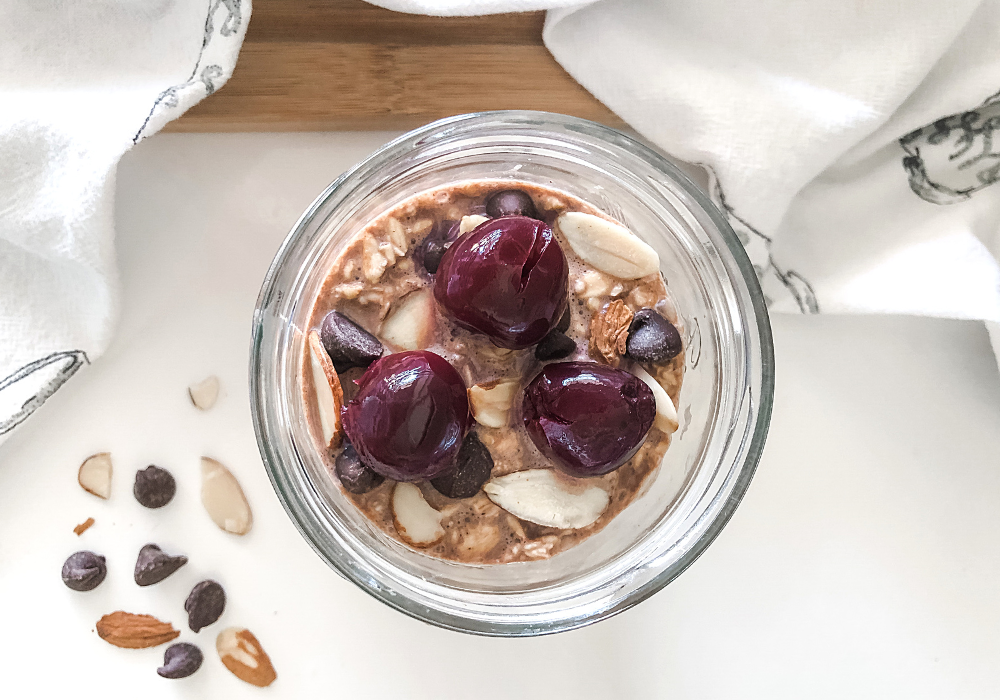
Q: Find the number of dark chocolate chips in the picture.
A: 13